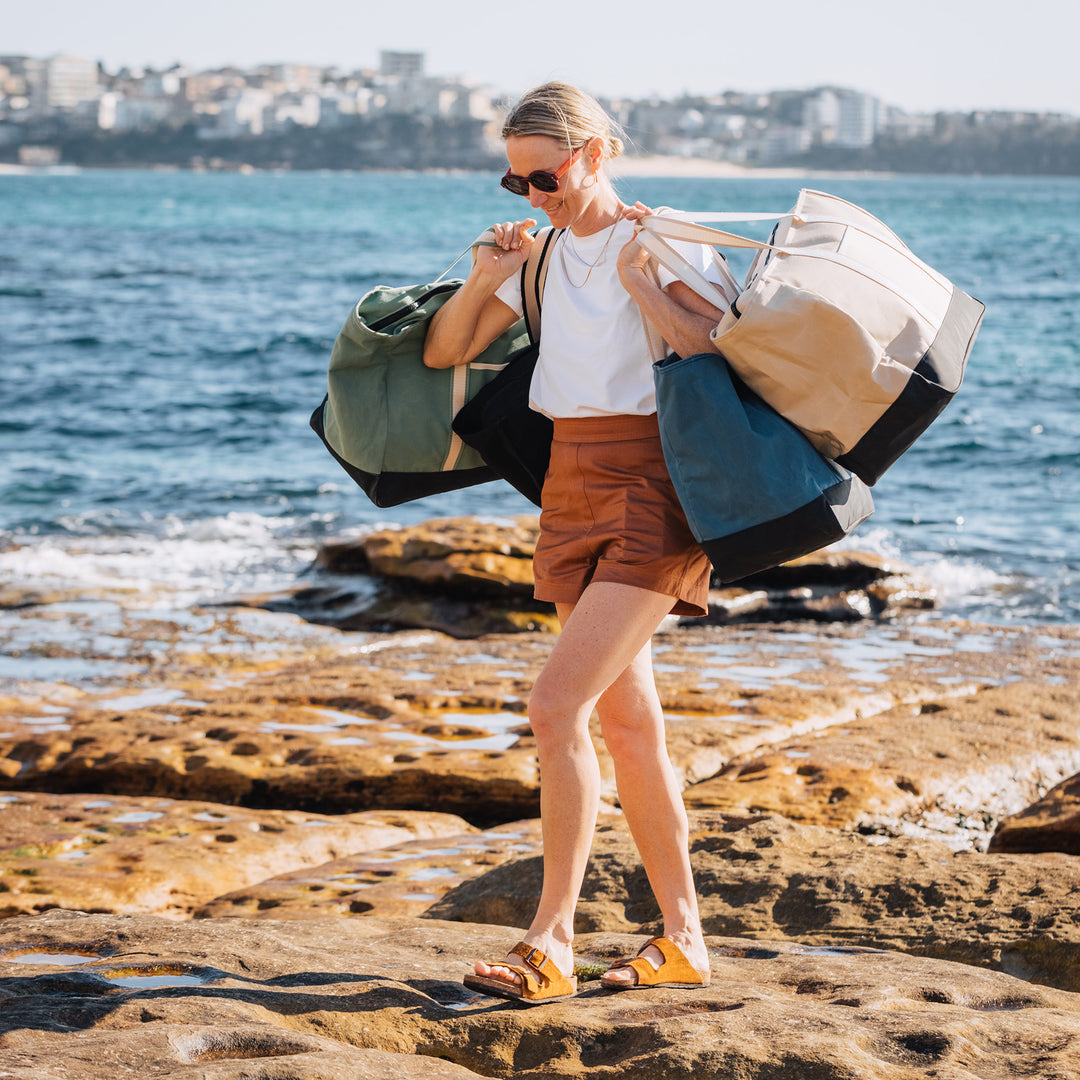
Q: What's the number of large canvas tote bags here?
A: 4